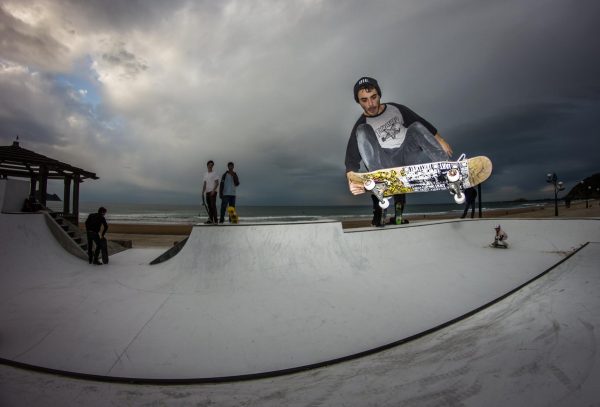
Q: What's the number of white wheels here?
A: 4